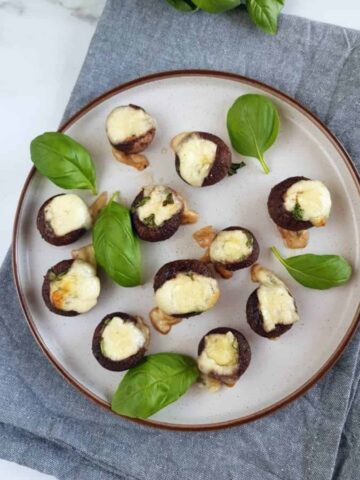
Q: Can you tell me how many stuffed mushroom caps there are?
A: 11